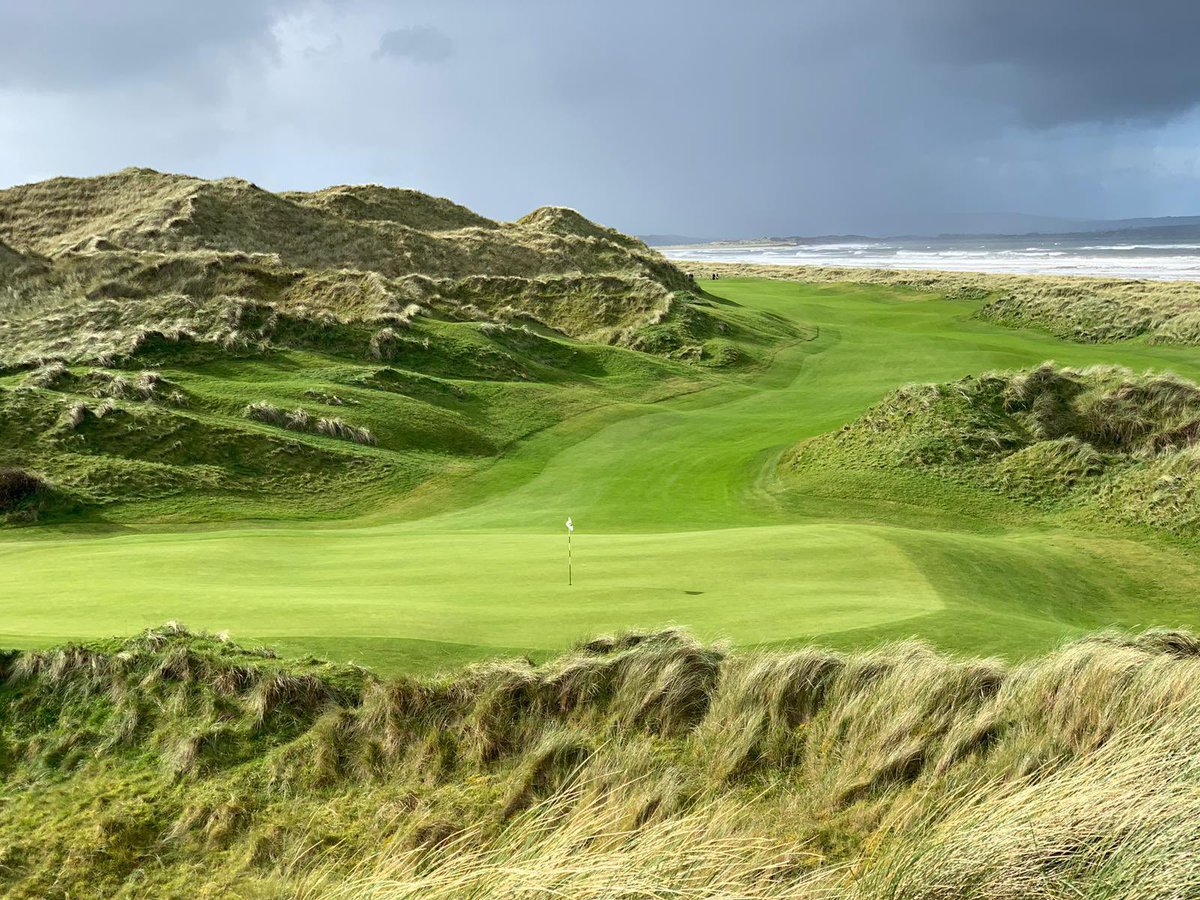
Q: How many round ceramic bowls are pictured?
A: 0